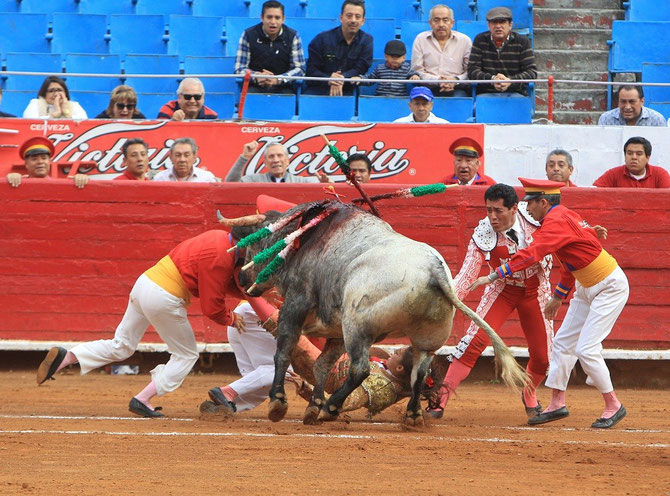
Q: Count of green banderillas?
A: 5